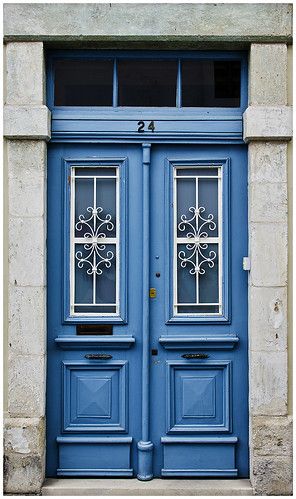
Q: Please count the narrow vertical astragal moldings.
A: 1